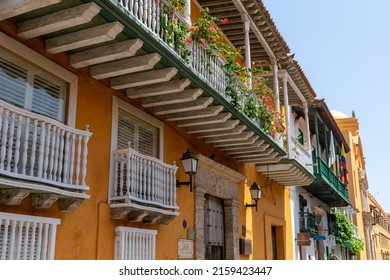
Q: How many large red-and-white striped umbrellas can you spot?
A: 0